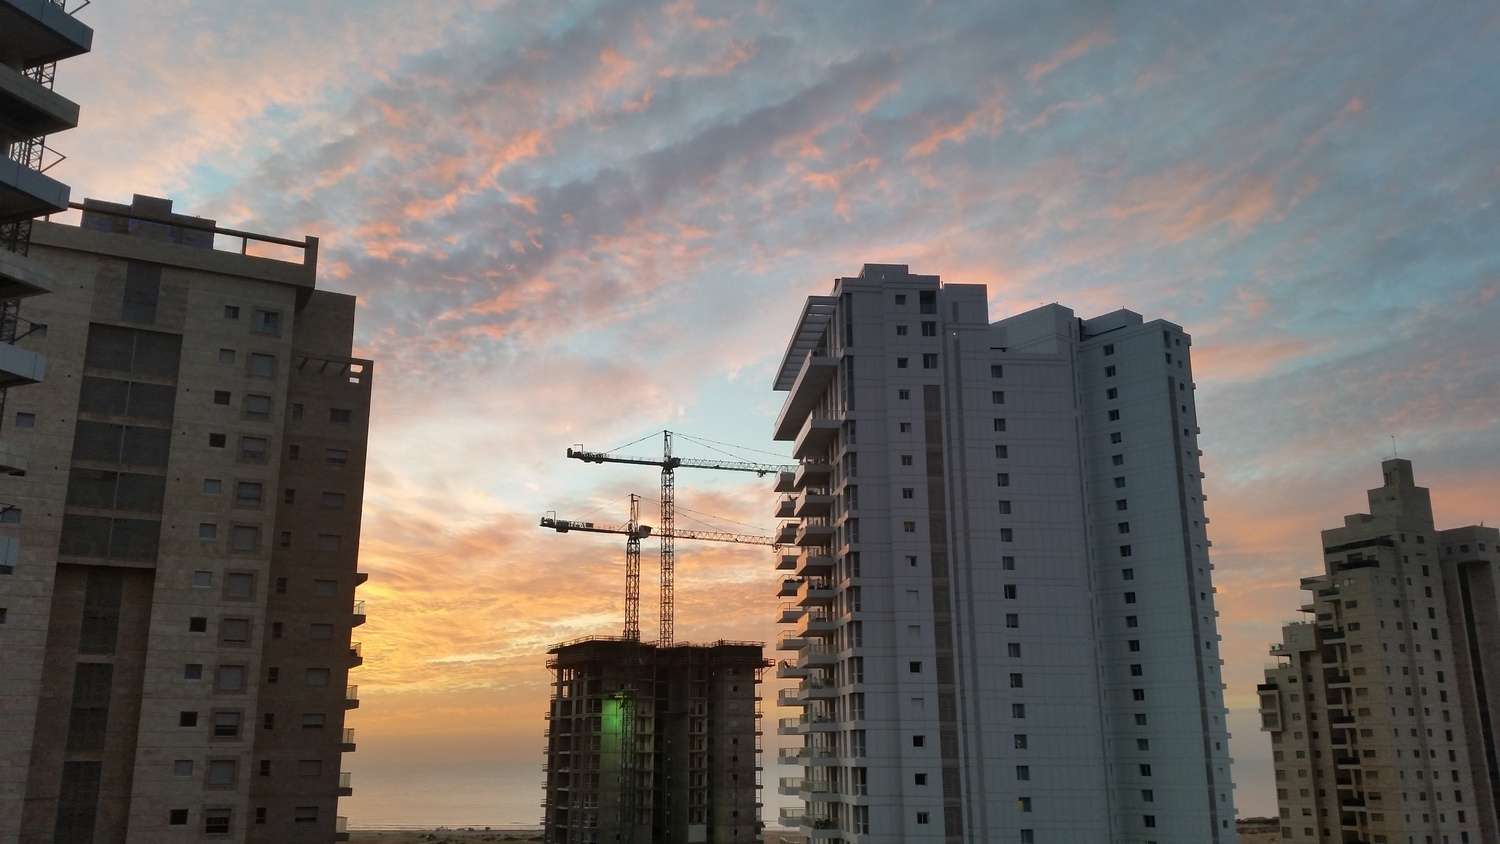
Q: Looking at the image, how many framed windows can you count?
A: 12